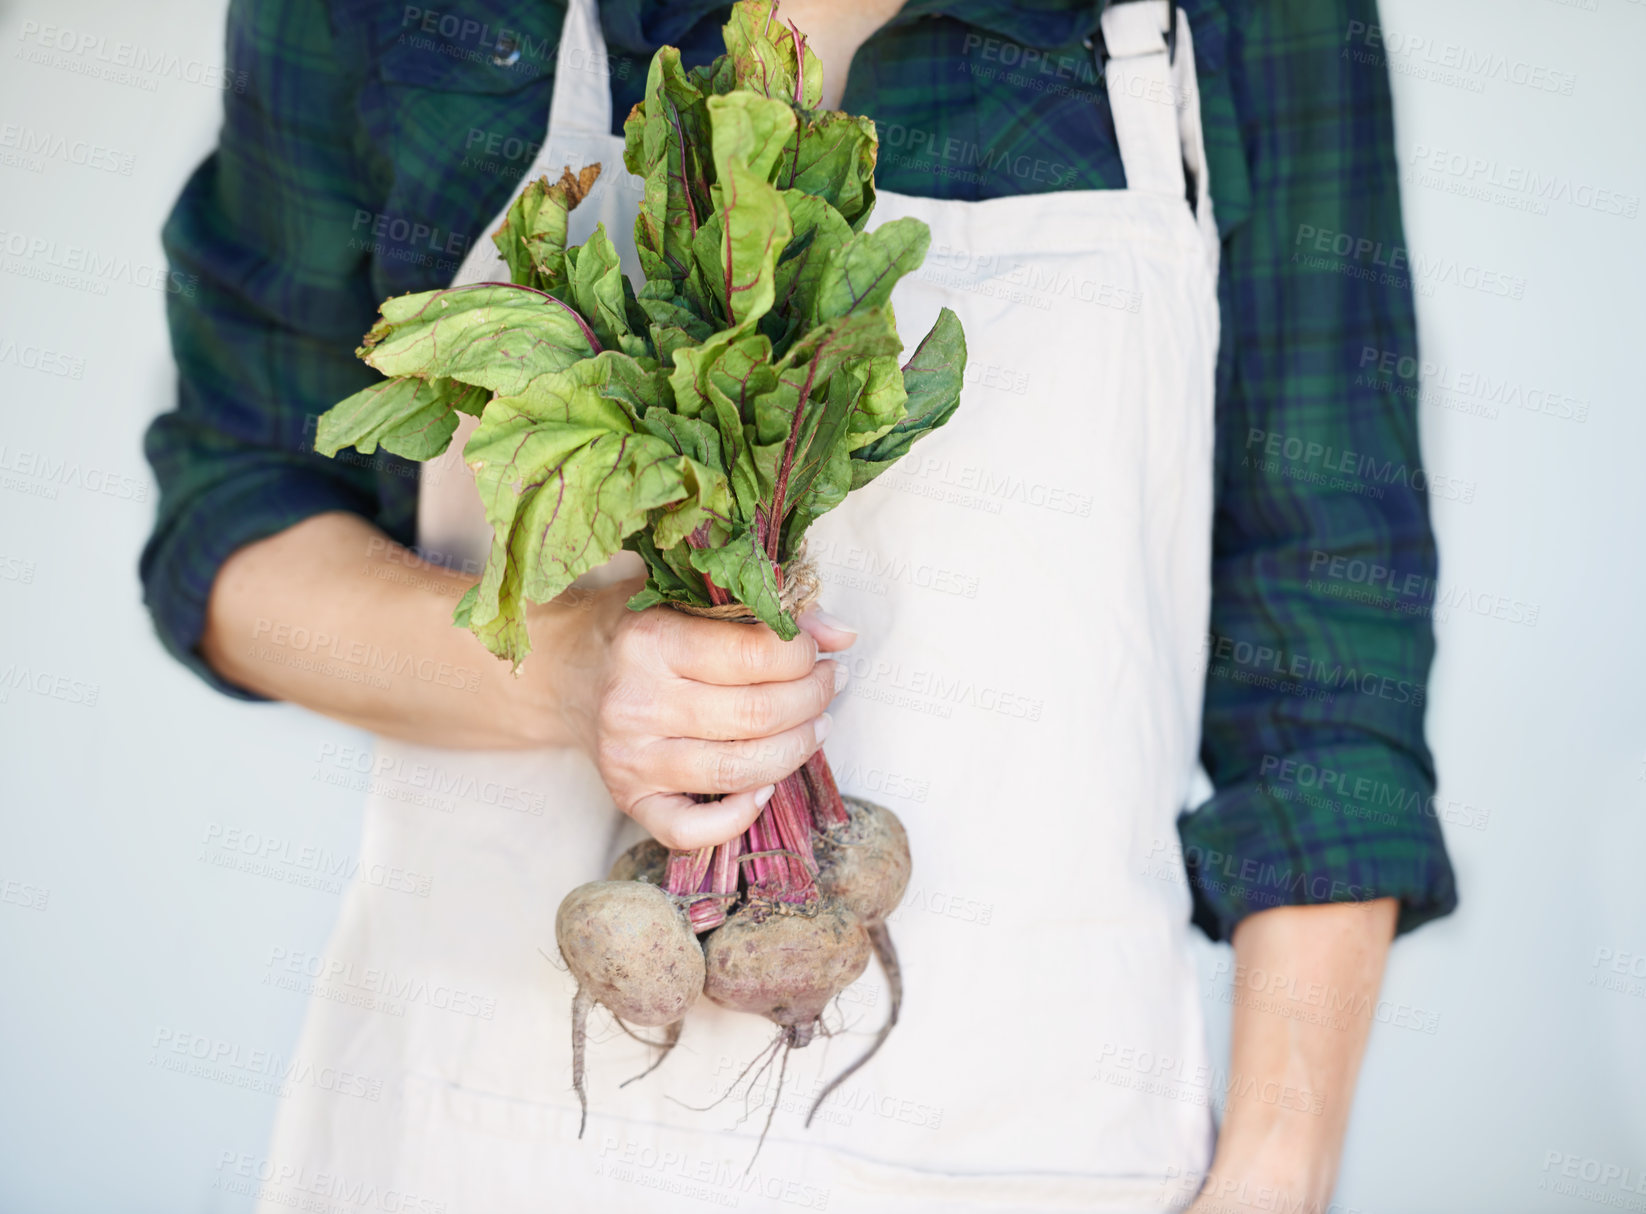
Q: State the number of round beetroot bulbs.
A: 4